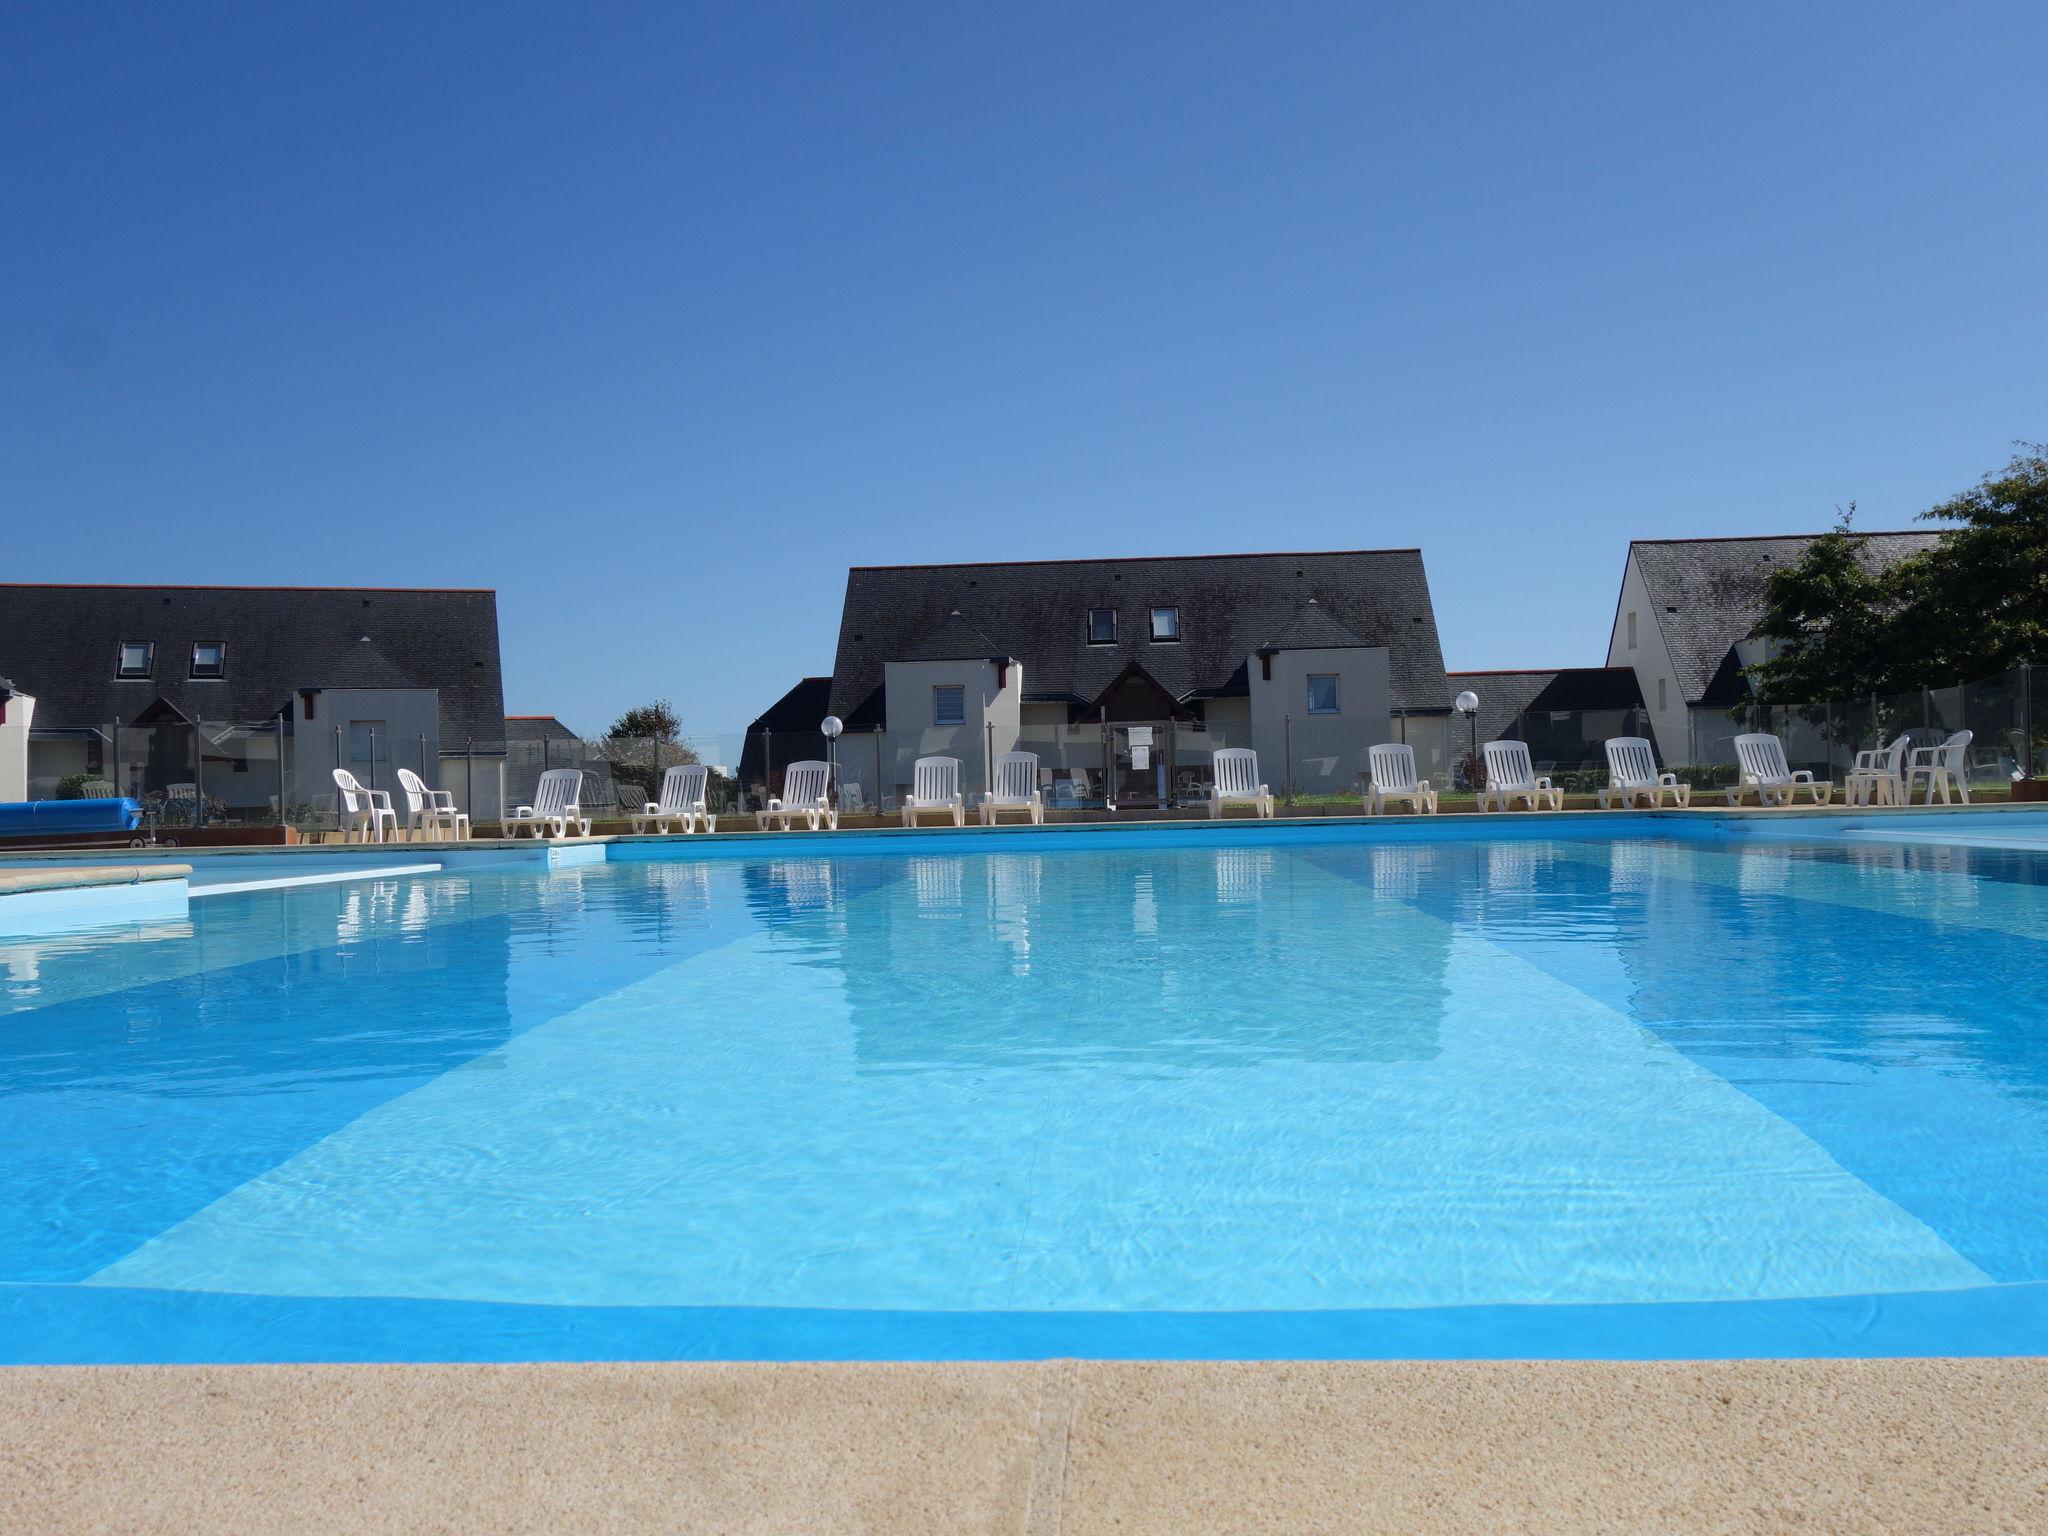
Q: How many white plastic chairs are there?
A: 14